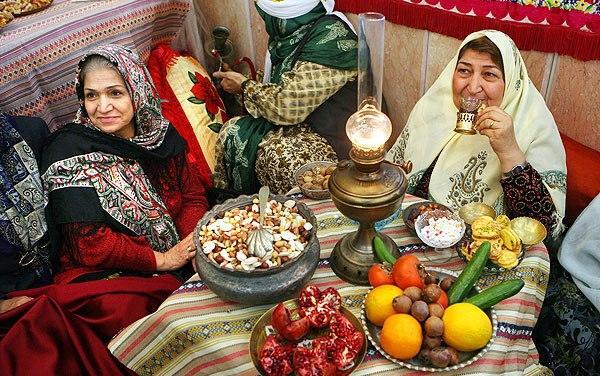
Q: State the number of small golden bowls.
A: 2